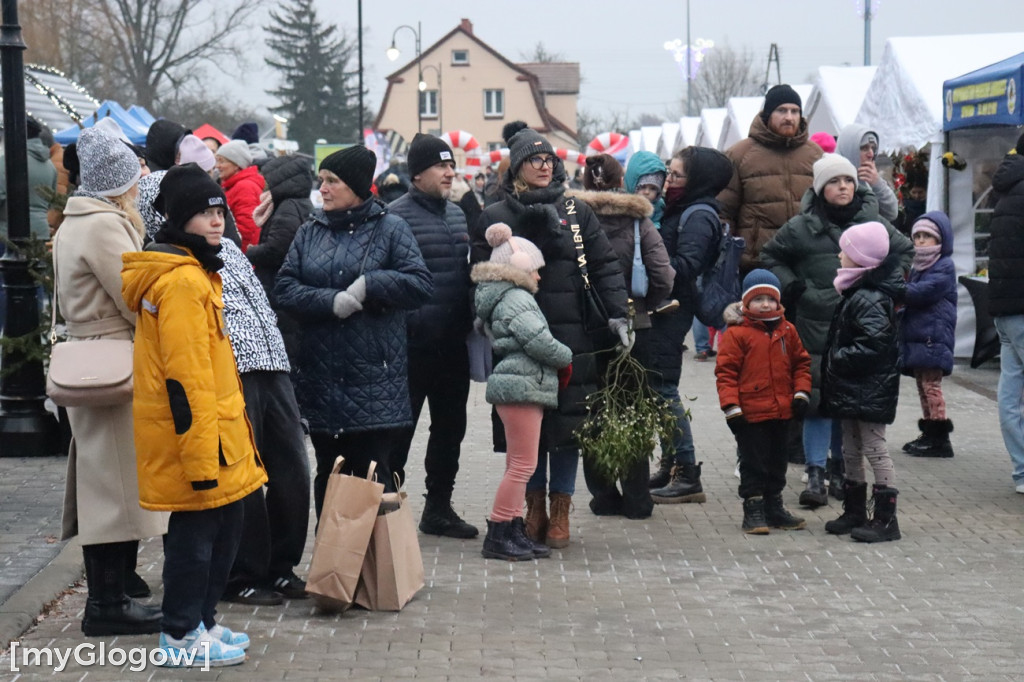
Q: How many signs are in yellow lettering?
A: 1